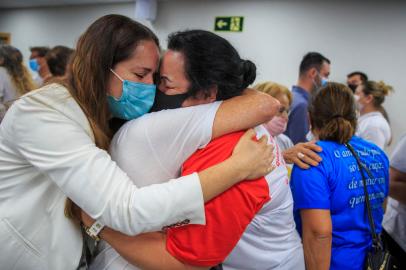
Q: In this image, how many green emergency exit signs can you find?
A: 1